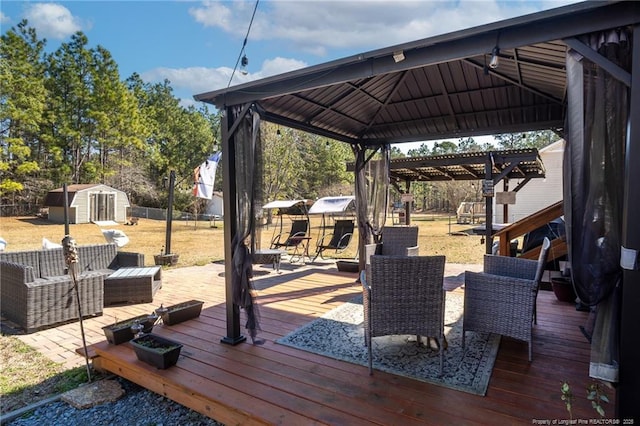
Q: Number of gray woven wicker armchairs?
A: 3